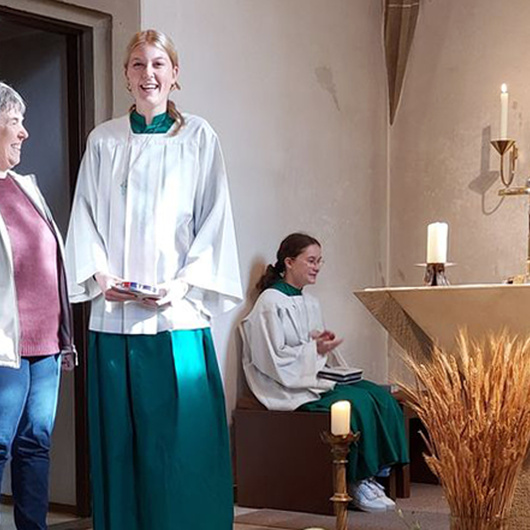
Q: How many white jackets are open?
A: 1